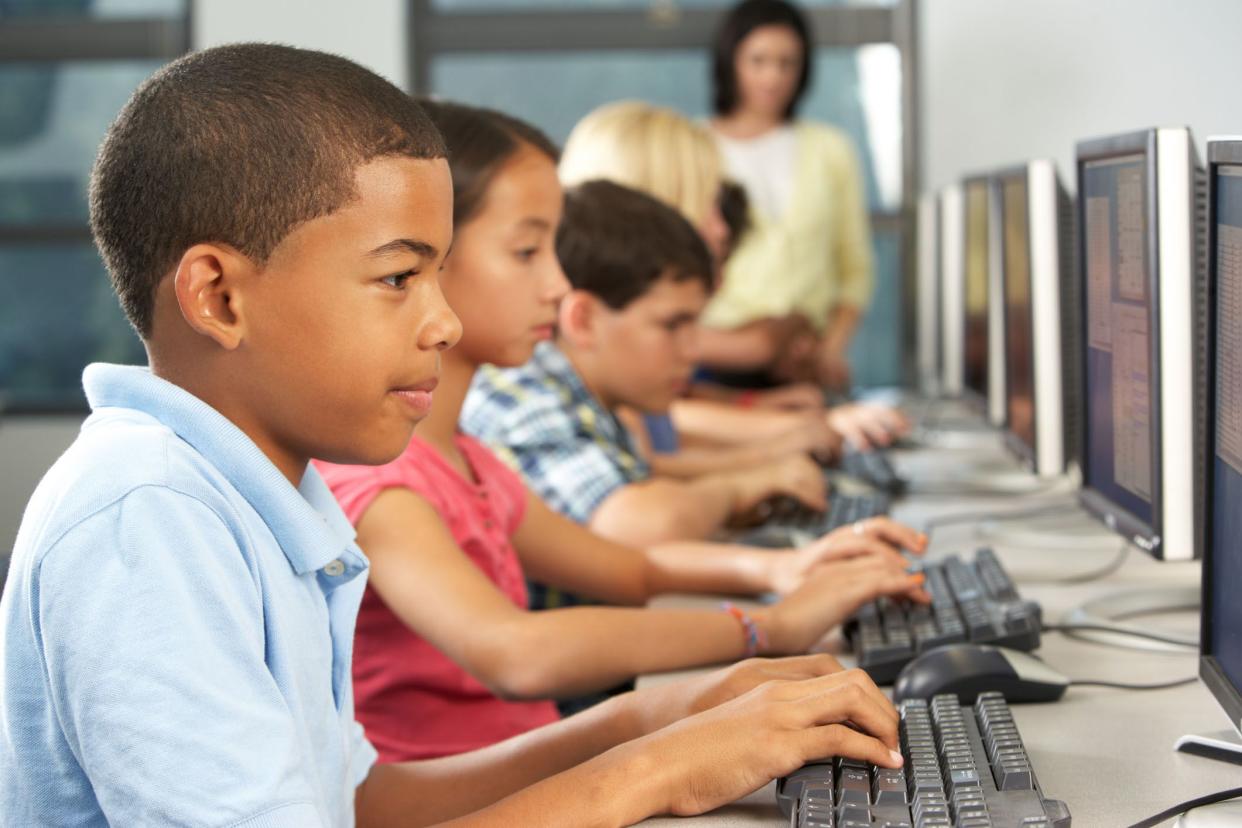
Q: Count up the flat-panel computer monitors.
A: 6